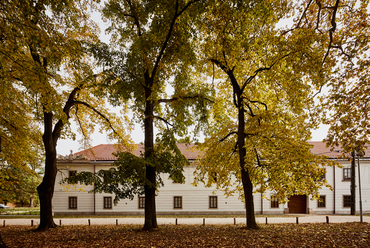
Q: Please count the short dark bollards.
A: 11